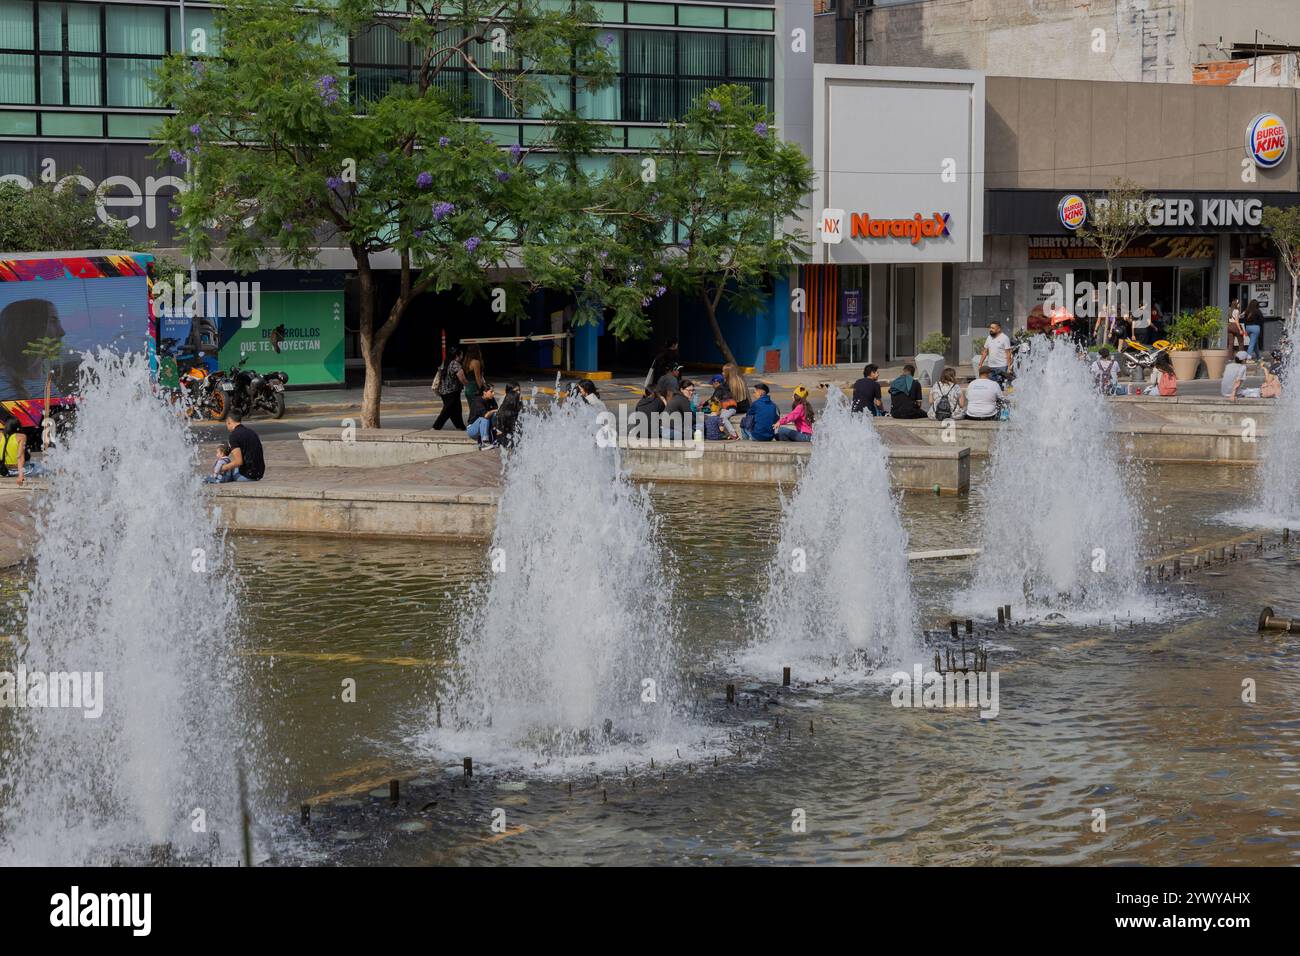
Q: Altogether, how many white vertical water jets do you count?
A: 5